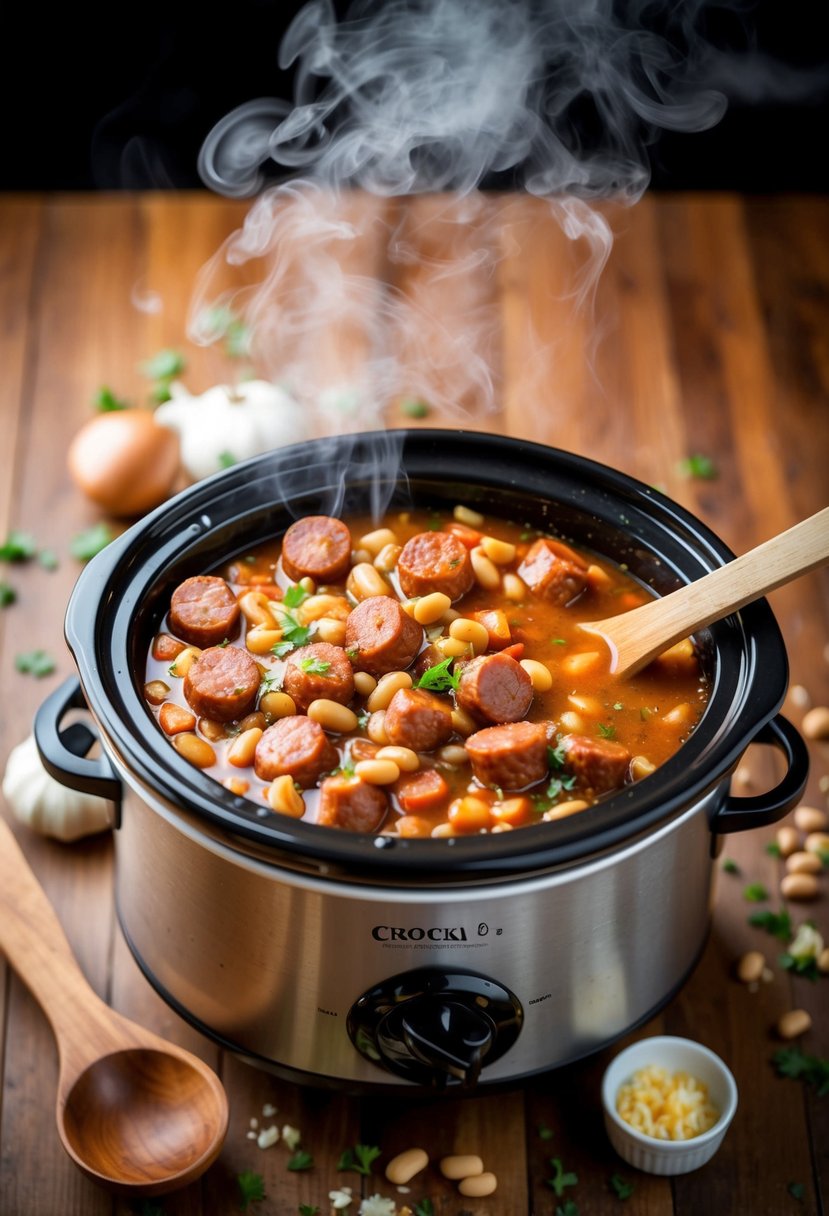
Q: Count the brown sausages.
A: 13